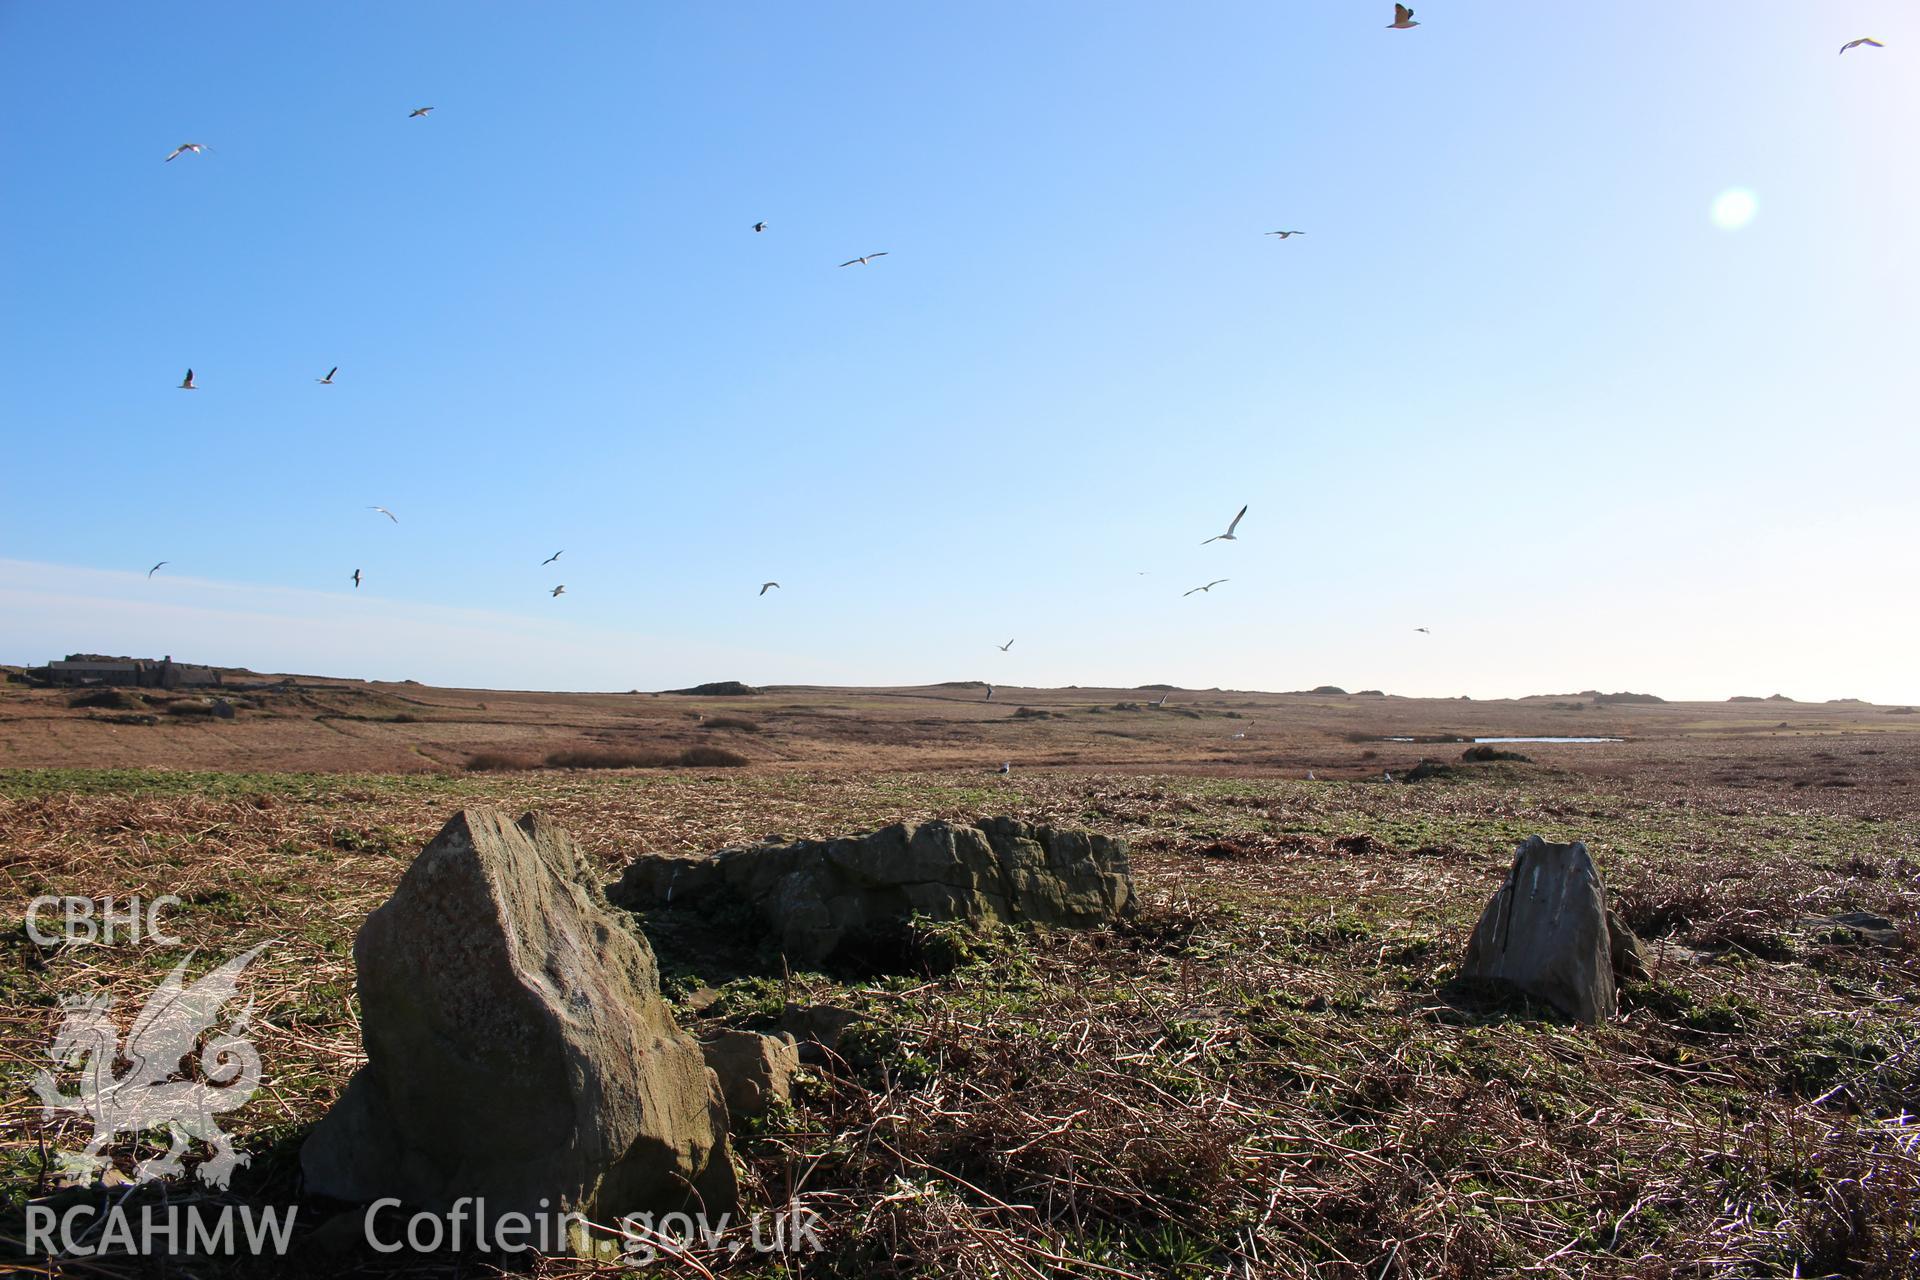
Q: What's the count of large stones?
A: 3